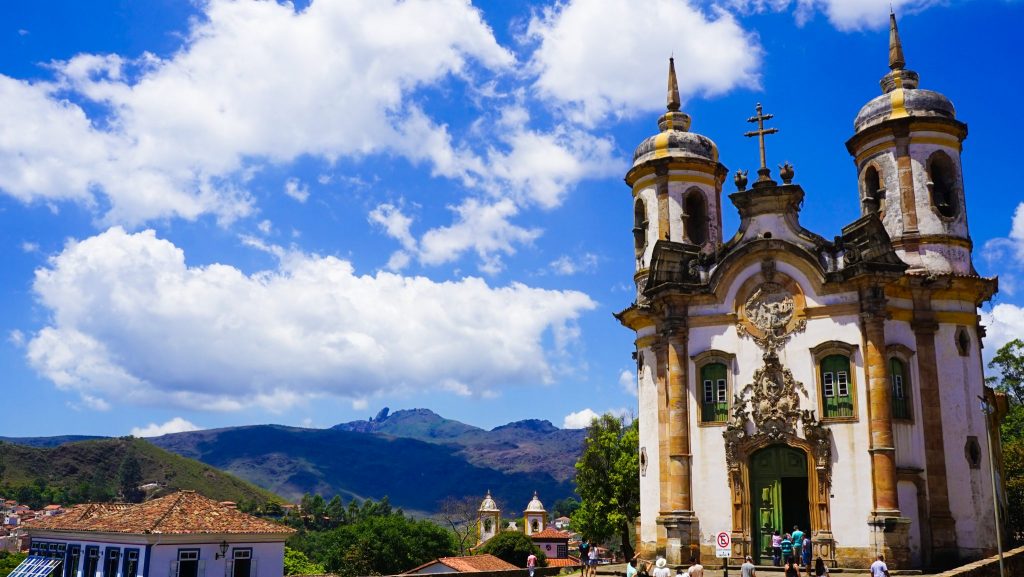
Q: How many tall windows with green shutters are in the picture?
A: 3